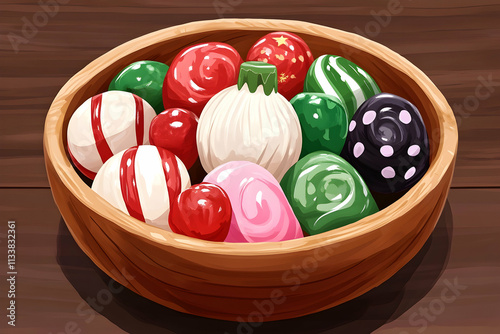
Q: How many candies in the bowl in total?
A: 13